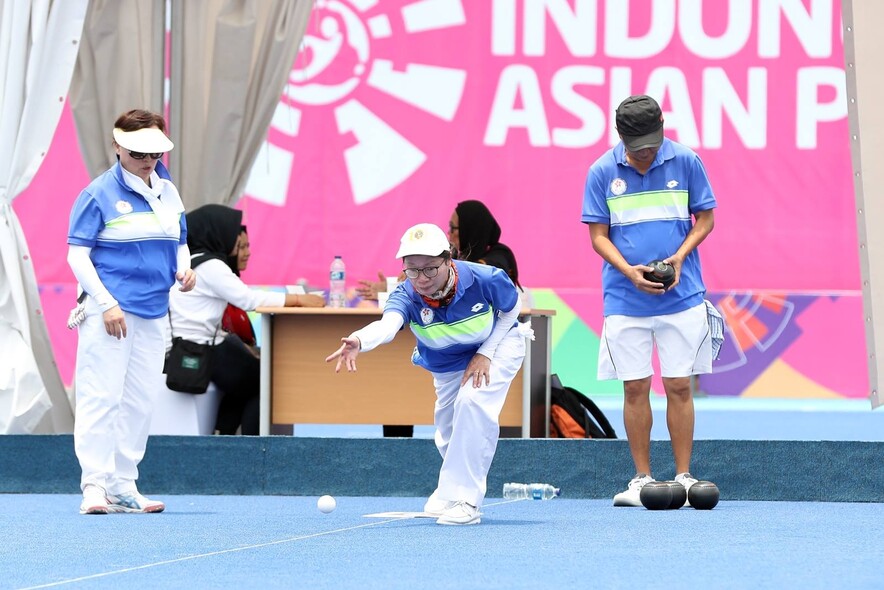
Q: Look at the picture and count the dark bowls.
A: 4